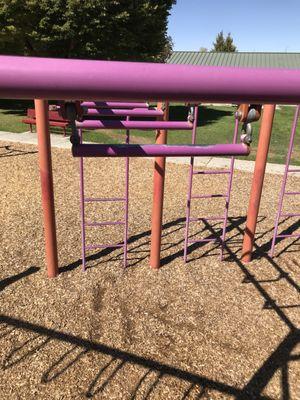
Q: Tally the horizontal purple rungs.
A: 15